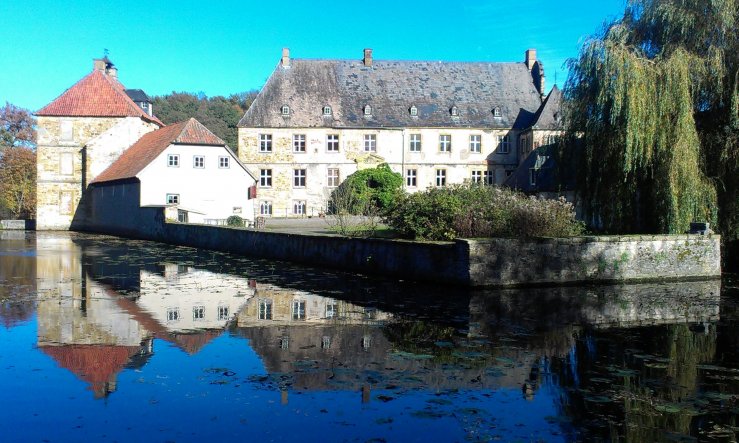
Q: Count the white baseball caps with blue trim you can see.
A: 0